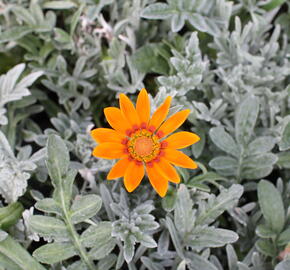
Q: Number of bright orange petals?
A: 13